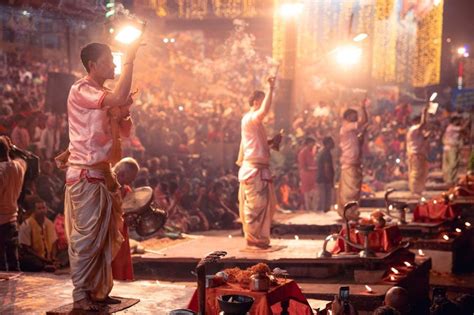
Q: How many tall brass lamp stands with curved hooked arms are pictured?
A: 3